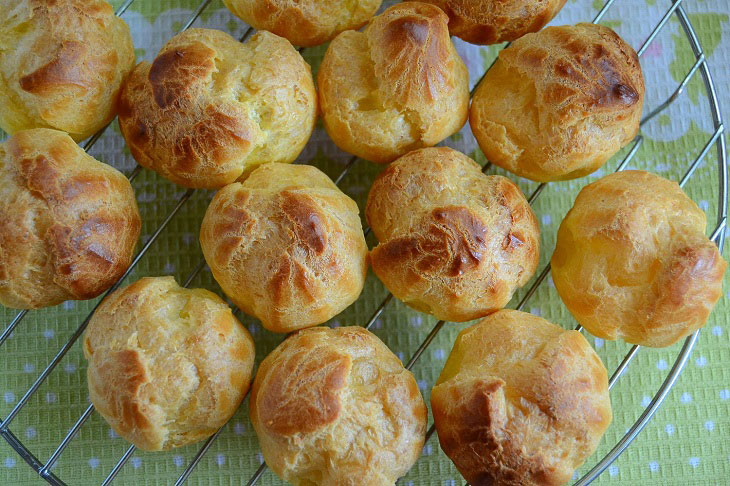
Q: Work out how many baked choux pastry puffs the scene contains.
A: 13